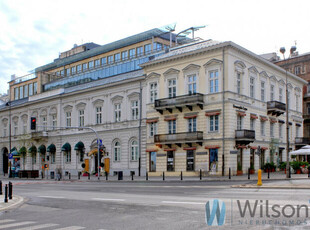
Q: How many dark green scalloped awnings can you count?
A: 7